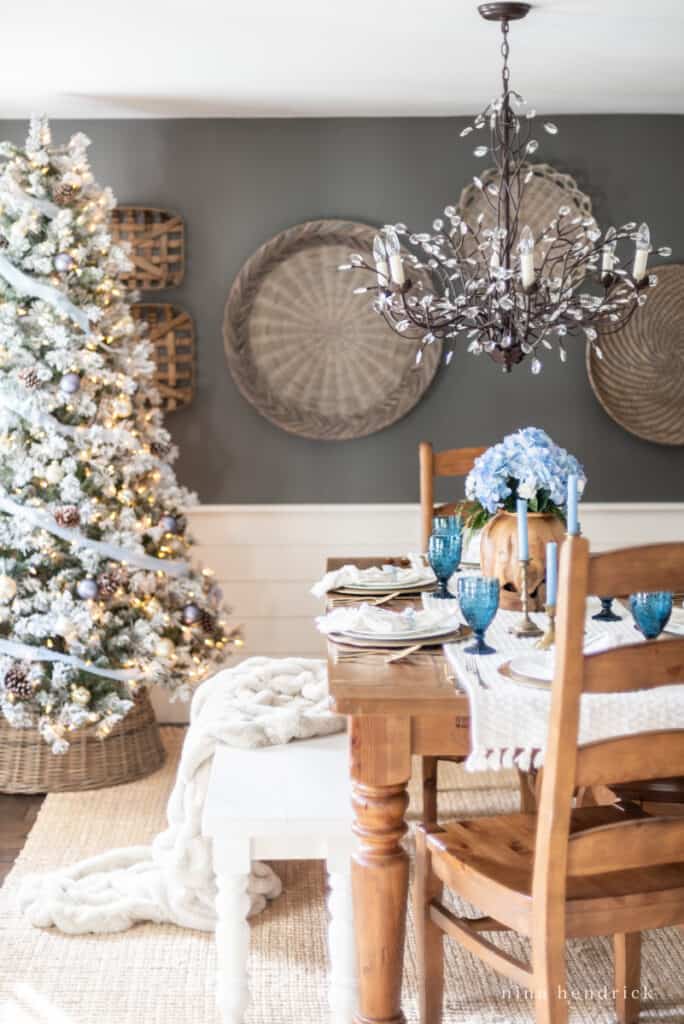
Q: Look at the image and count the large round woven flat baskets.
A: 3